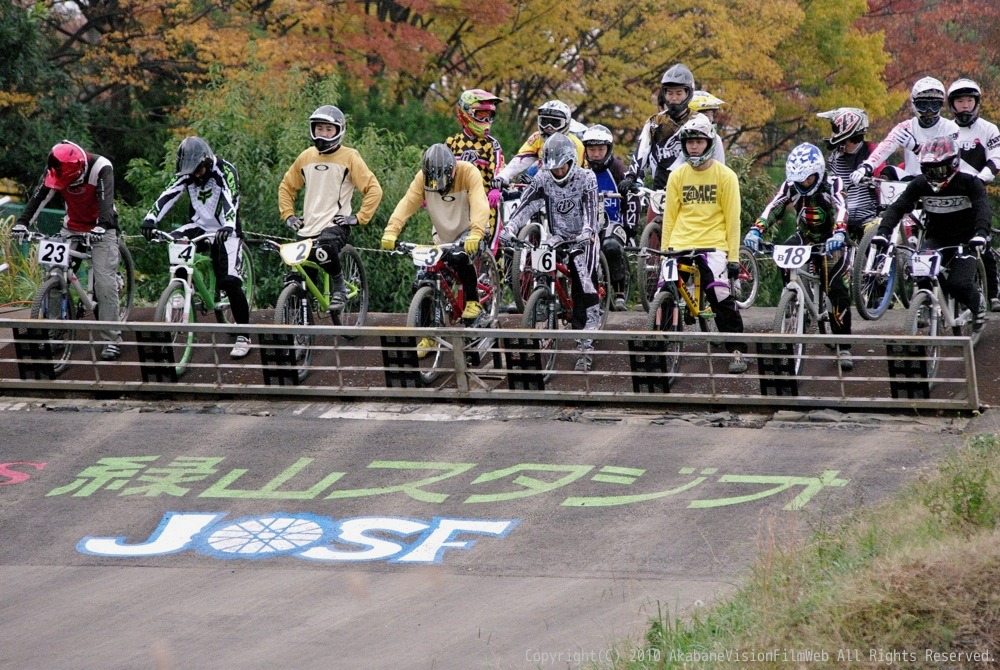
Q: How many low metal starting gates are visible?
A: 1